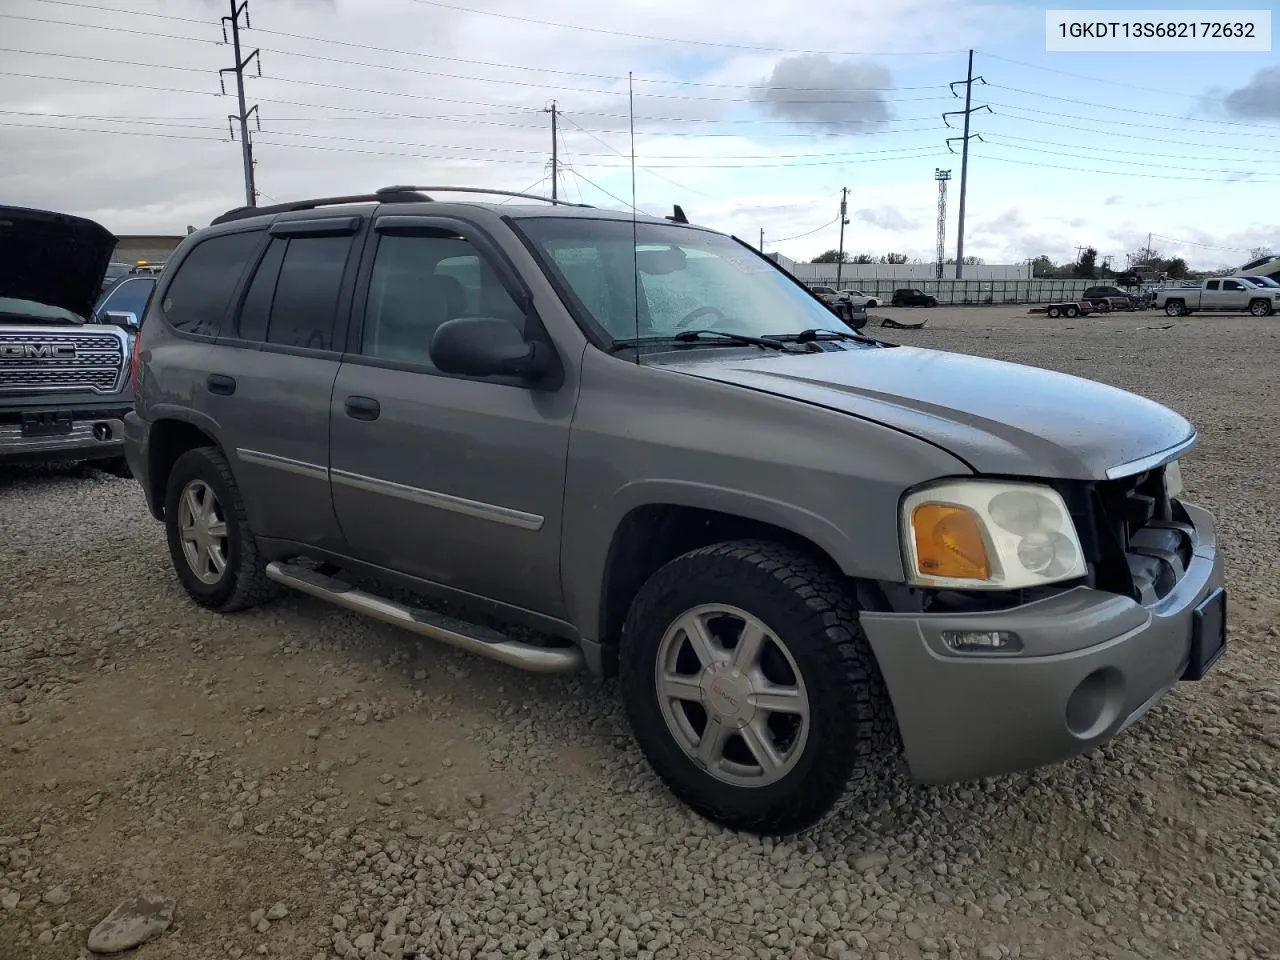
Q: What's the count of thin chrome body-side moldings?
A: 2